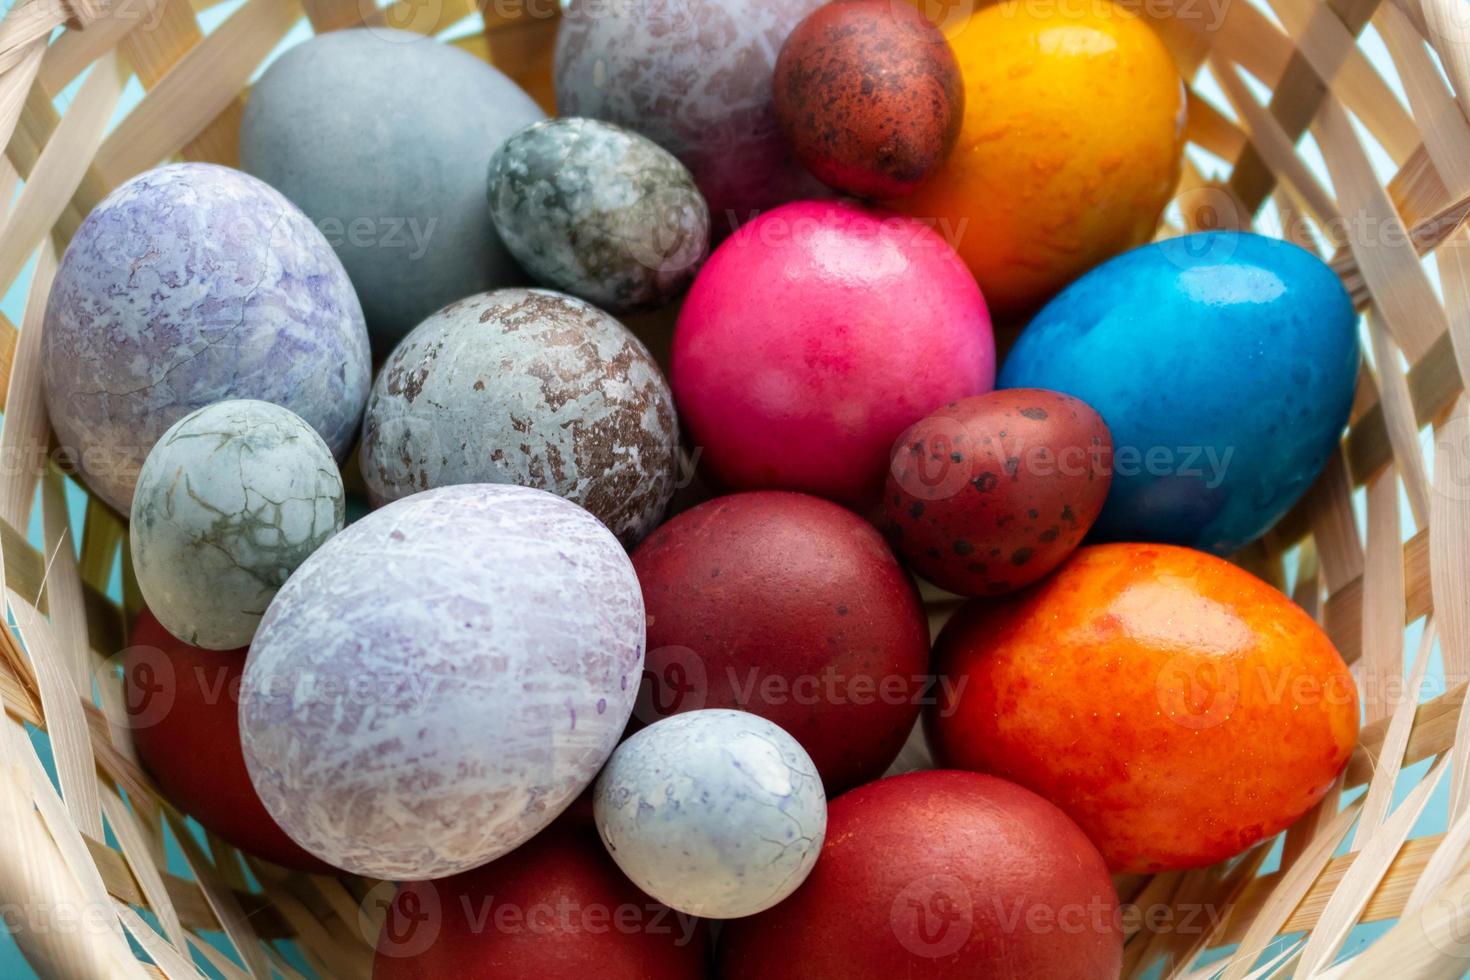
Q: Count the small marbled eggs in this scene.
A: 3